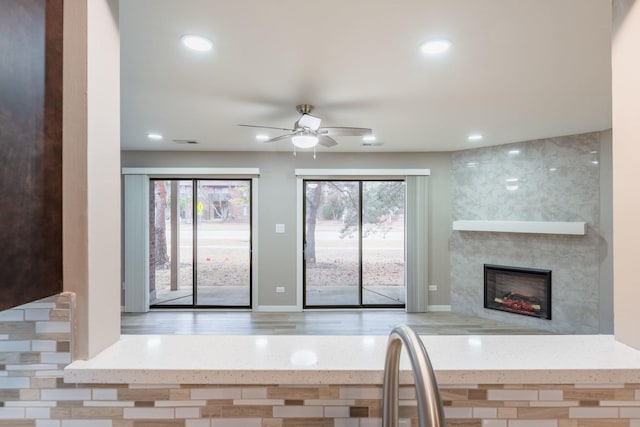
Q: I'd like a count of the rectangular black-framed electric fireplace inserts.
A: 1